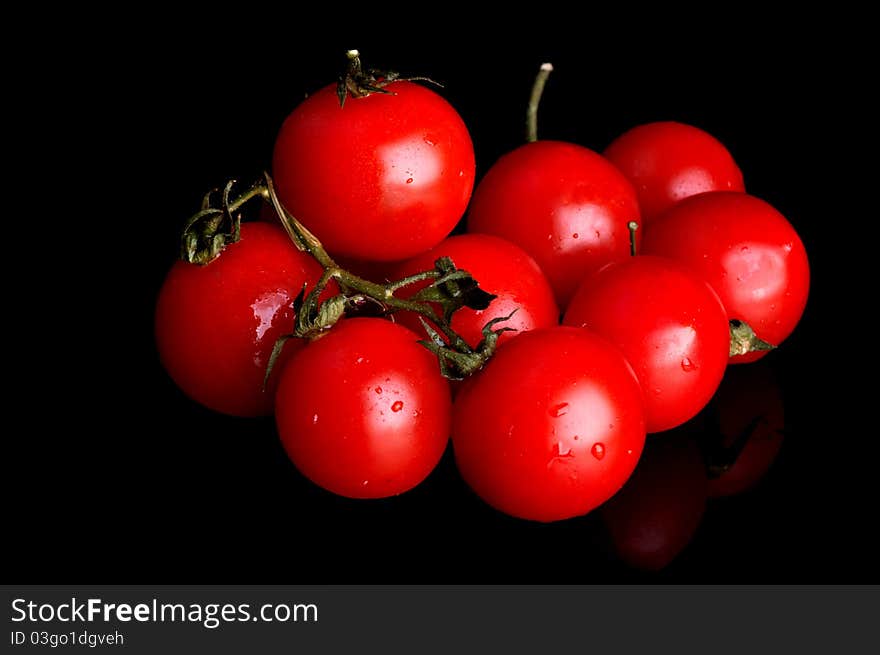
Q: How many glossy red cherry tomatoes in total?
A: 9